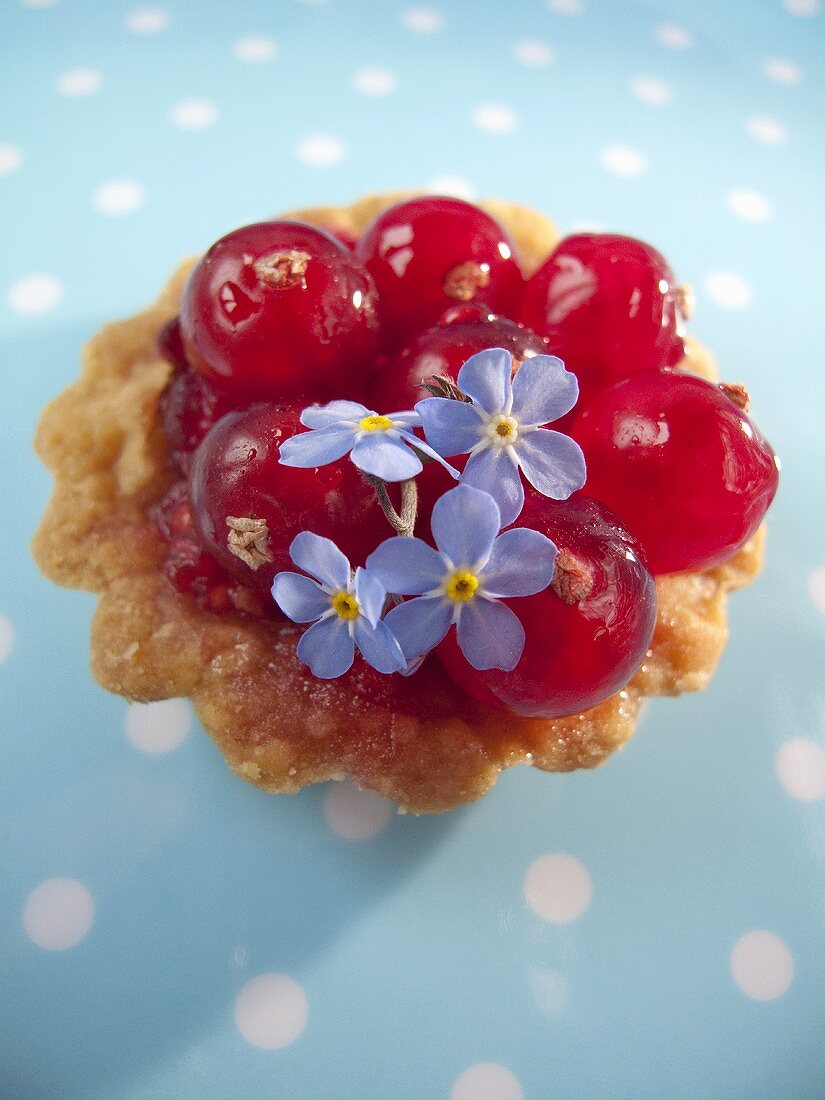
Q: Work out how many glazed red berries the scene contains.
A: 7